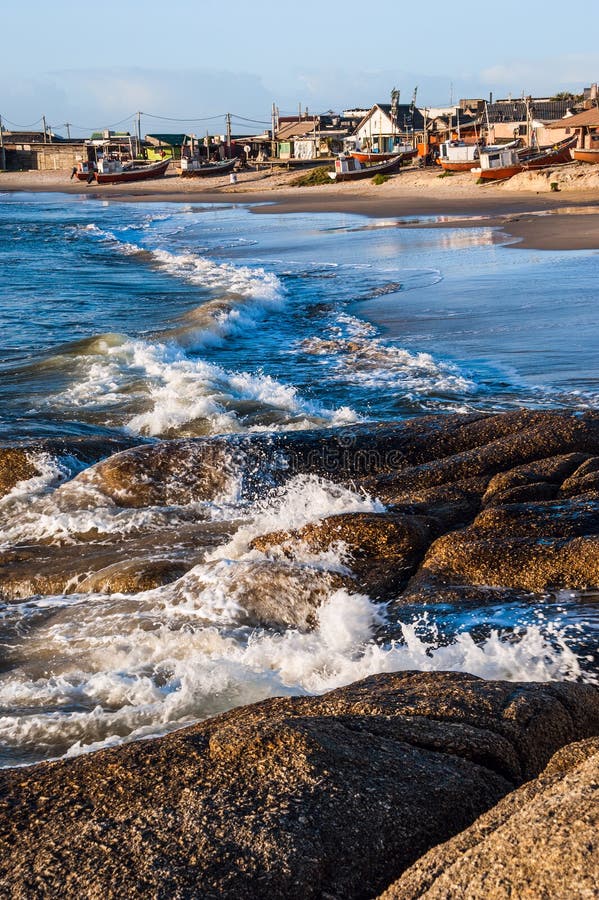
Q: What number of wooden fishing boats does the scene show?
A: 8